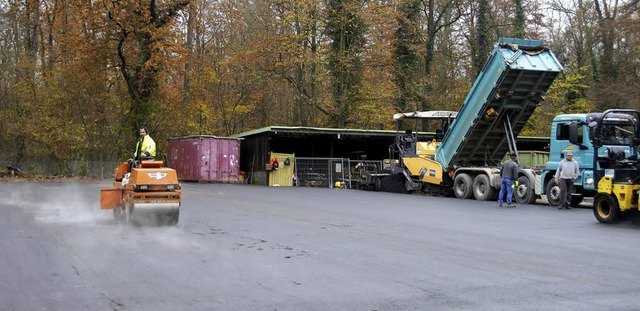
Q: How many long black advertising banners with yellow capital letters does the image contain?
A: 0